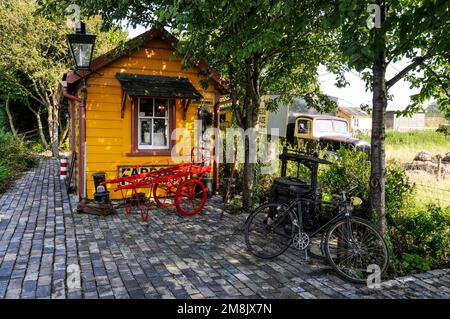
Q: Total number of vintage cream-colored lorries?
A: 1